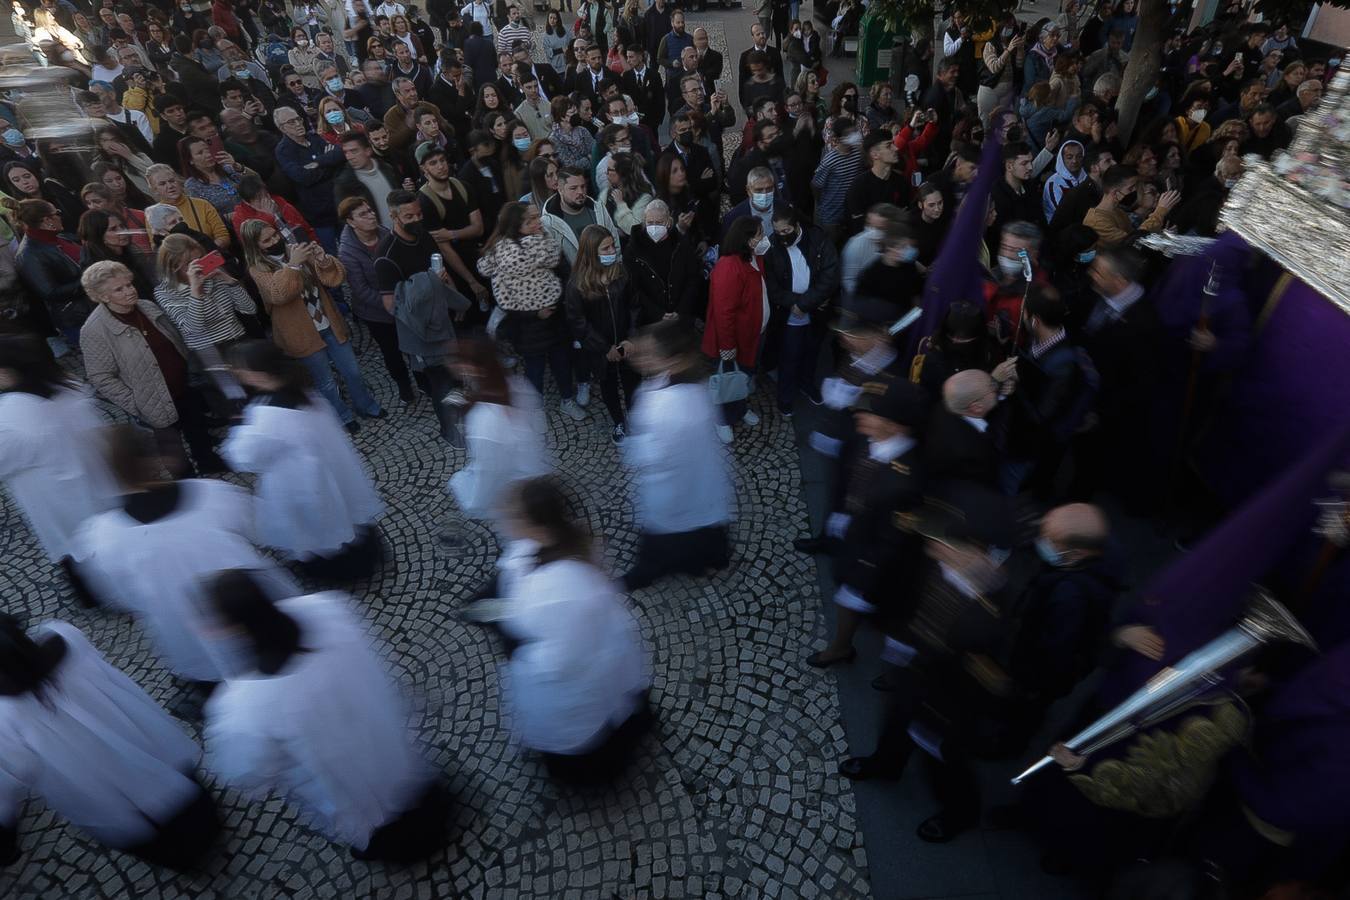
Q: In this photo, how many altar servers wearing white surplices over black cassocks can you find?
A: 8